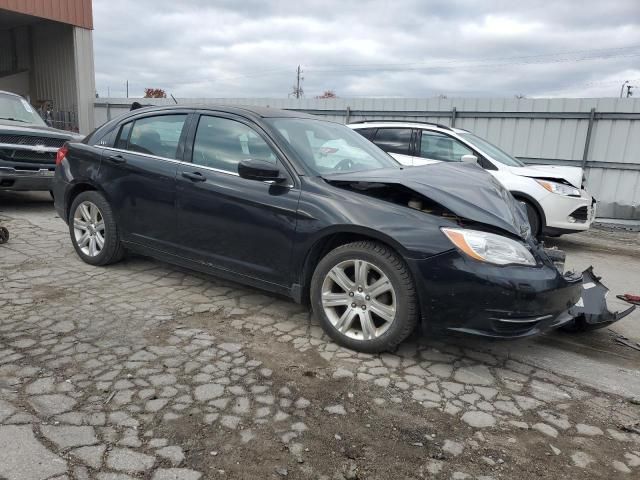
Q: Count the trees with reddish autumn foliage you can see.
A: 2